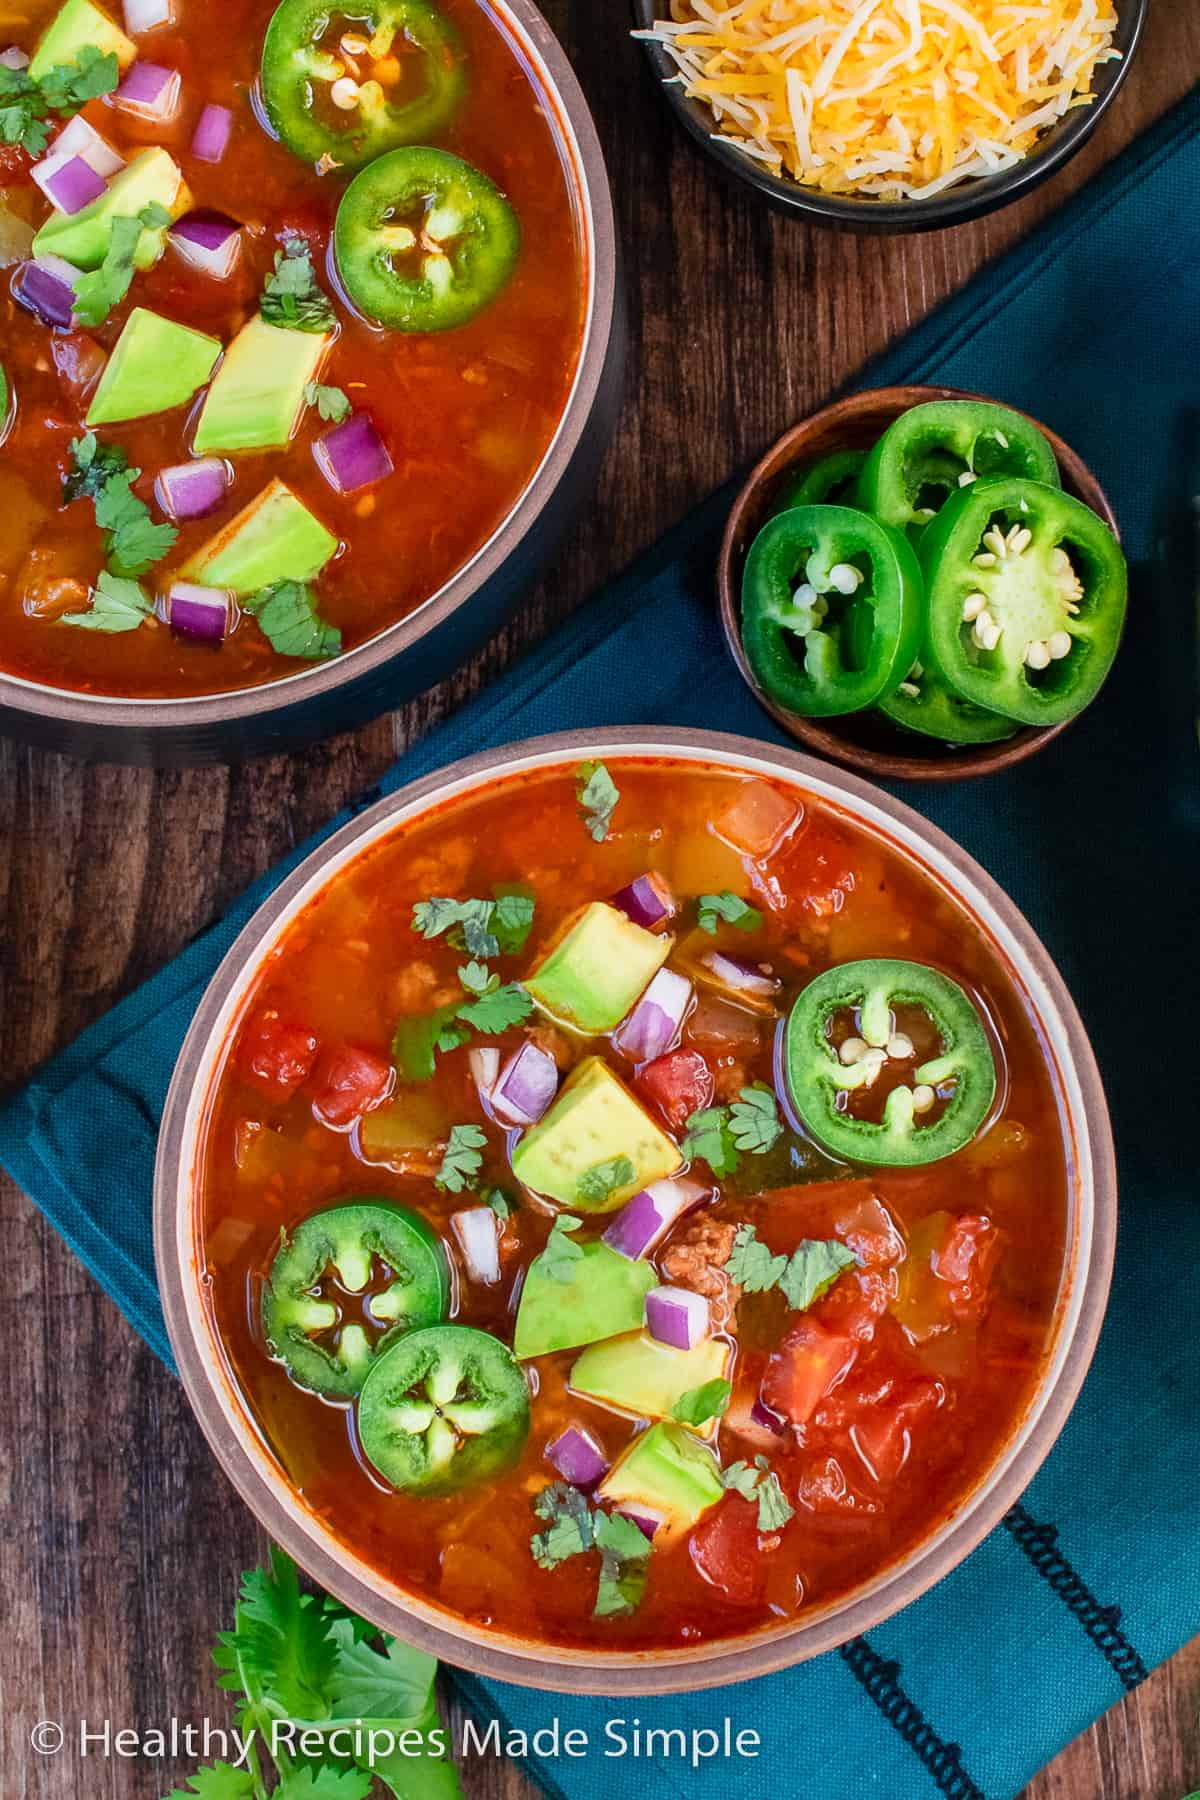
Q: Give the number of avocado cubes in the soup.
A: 10